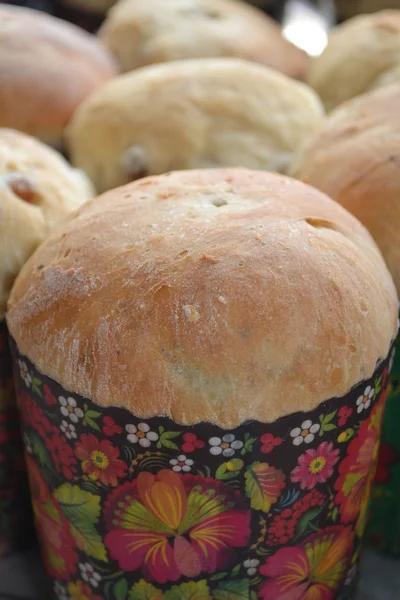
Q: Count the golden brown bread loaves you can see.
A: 7